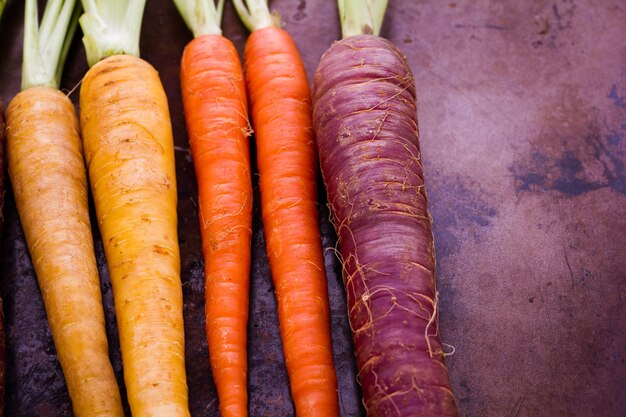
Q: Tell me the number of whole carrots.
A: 5